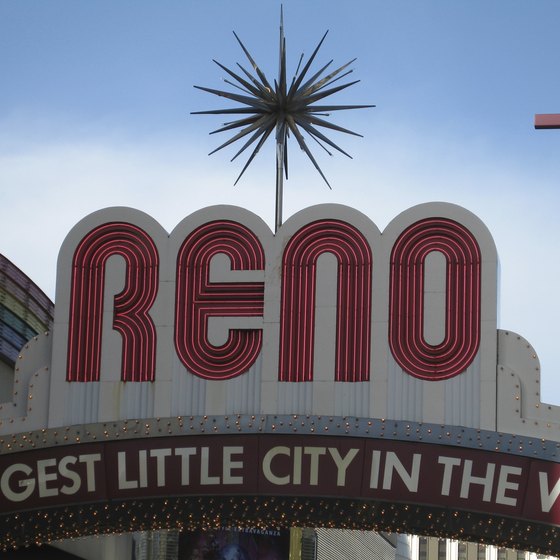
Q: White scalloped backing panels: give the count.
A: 4